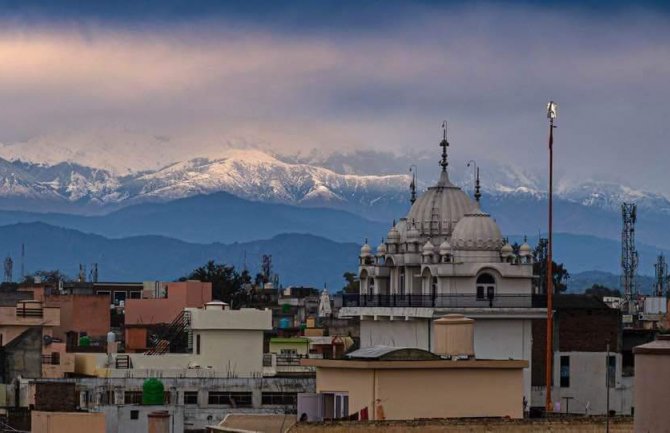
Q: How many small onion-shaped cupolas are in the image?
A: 8